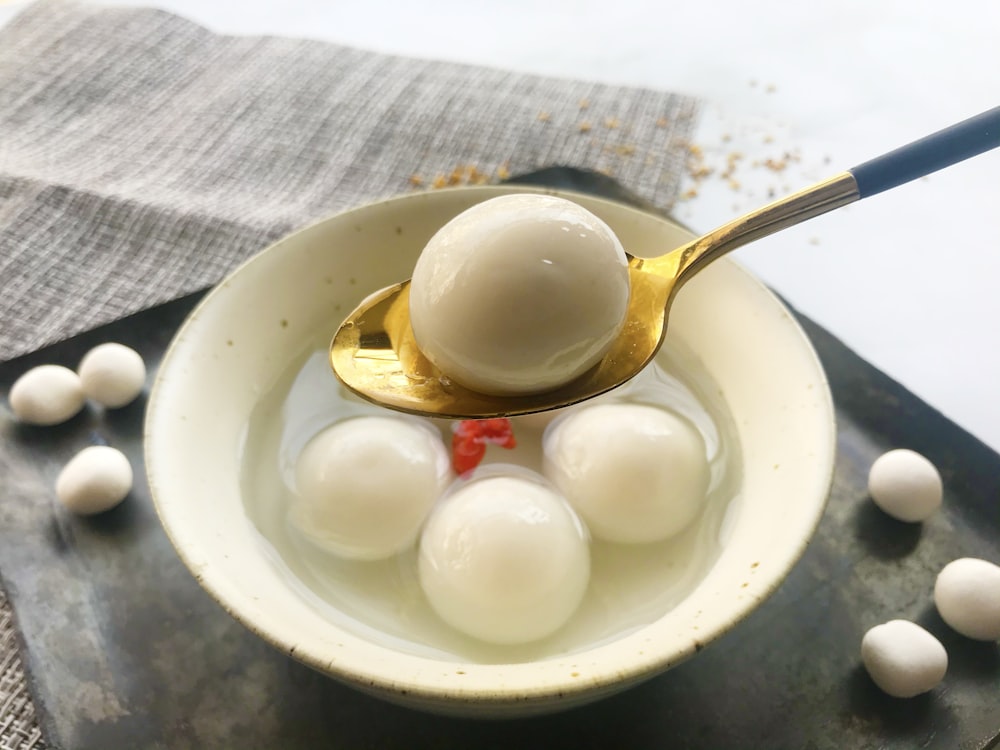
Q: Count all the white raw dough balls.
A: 6